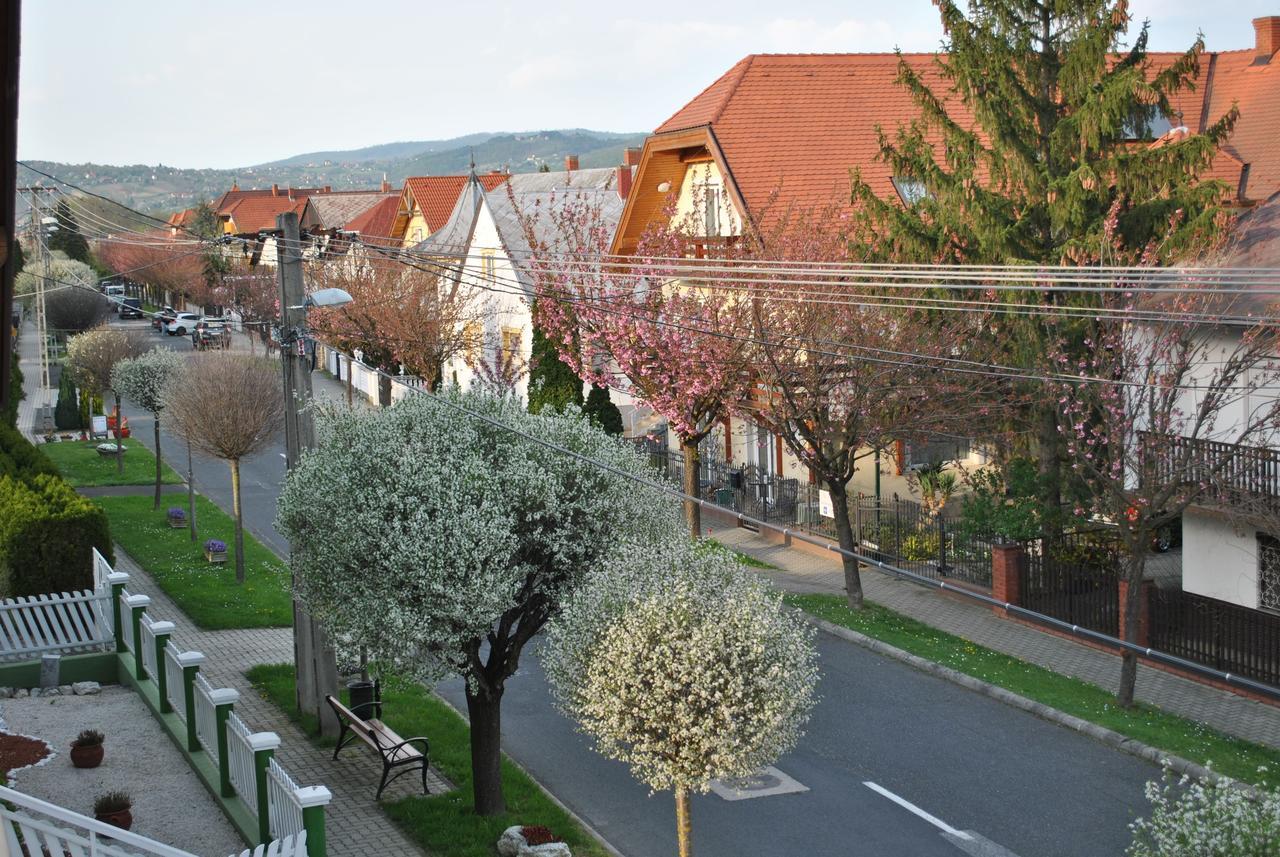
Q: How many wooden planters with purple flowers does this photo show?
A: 2